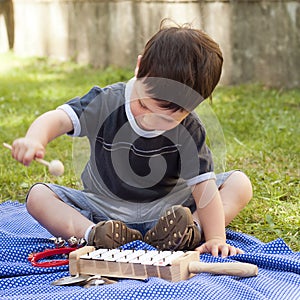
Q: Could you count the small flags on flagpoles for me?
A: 0